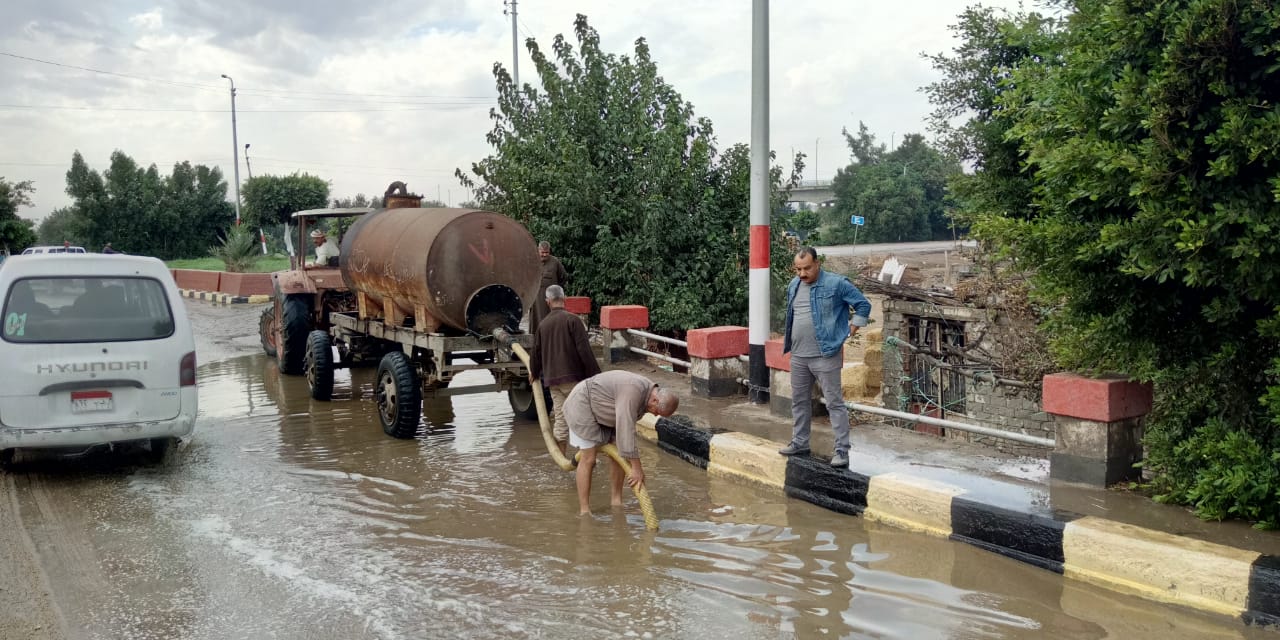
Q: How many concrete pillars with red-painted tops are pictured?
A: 5